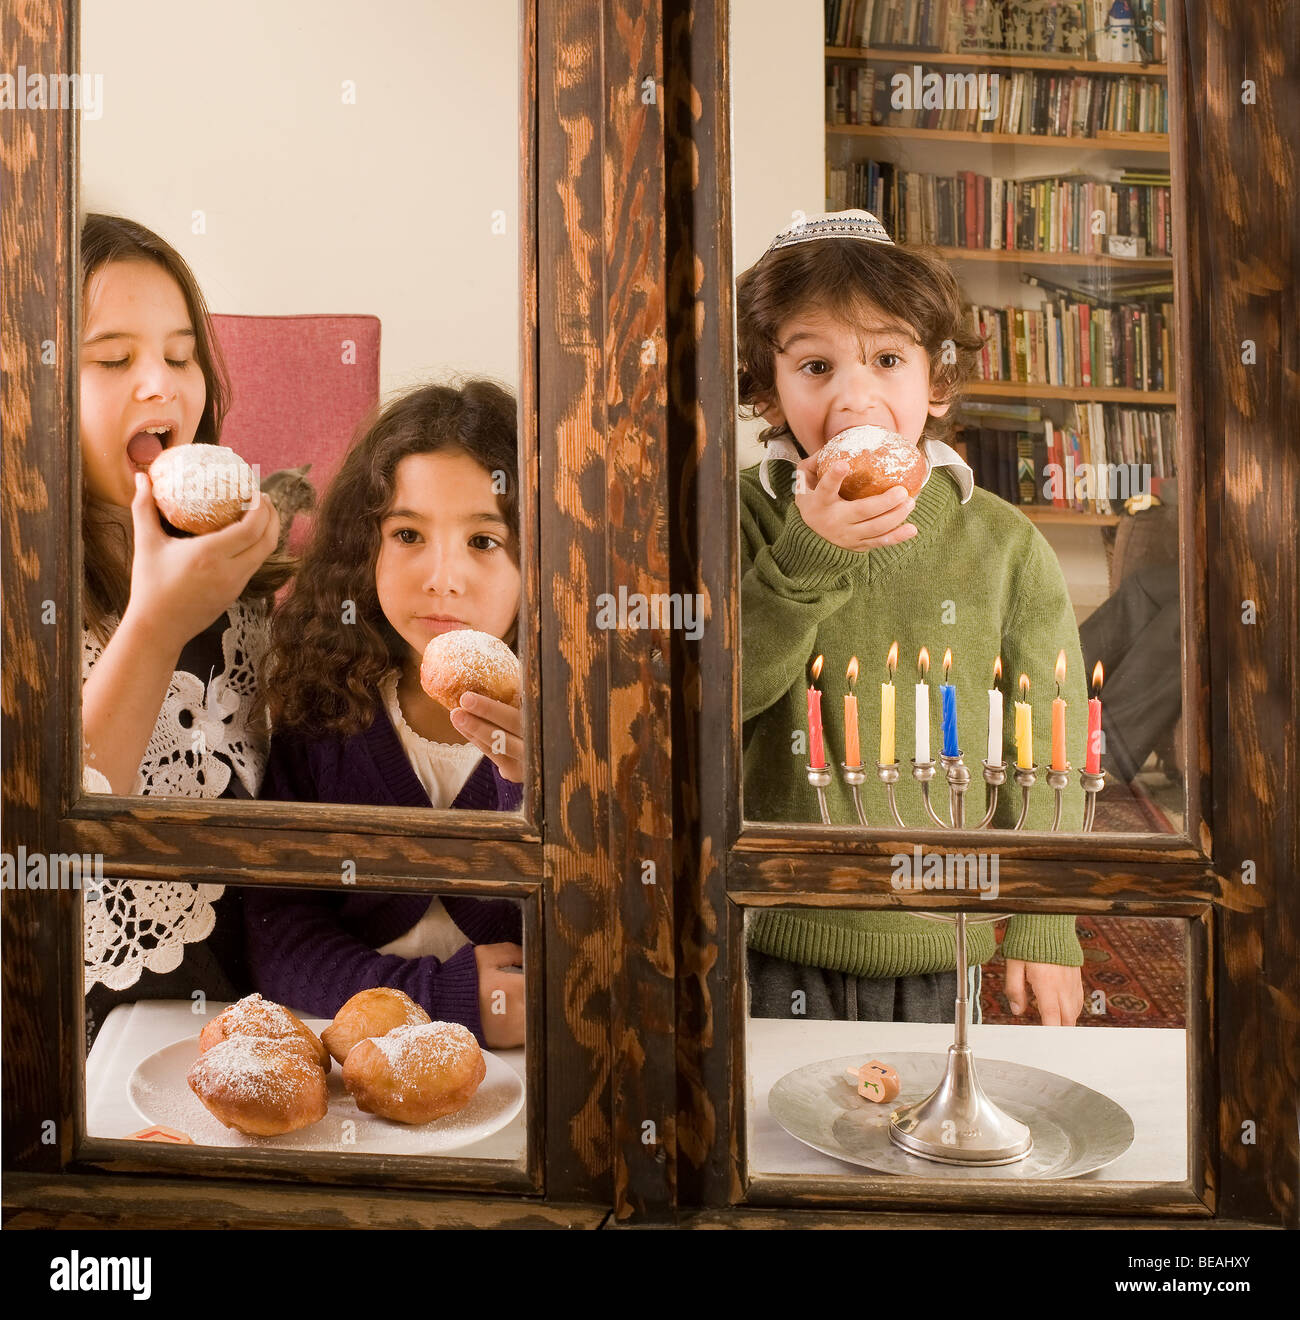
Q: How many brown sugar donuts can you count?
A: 7